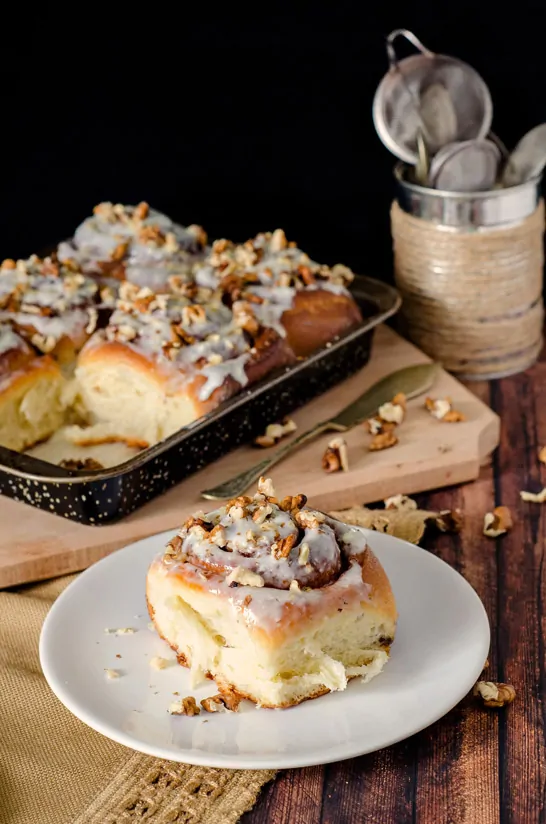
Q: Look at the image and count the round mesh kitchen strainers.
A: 2